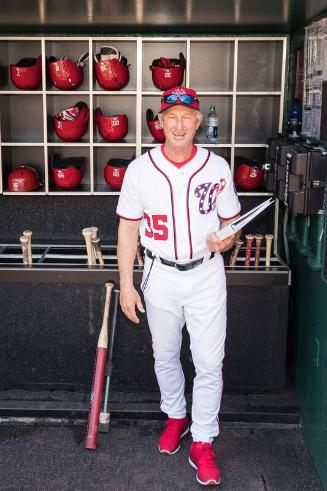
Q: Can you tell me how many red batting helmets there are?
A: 11